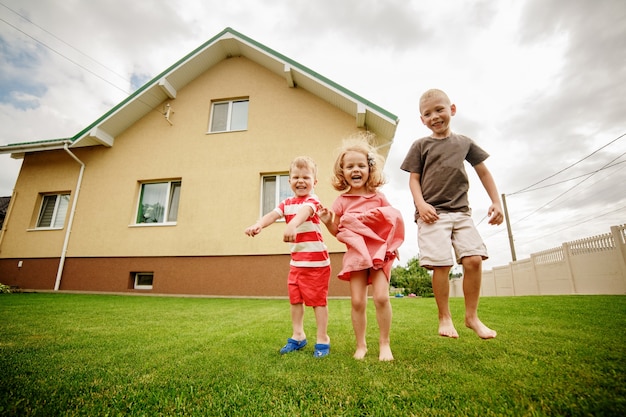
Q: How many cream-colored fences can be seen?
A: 1